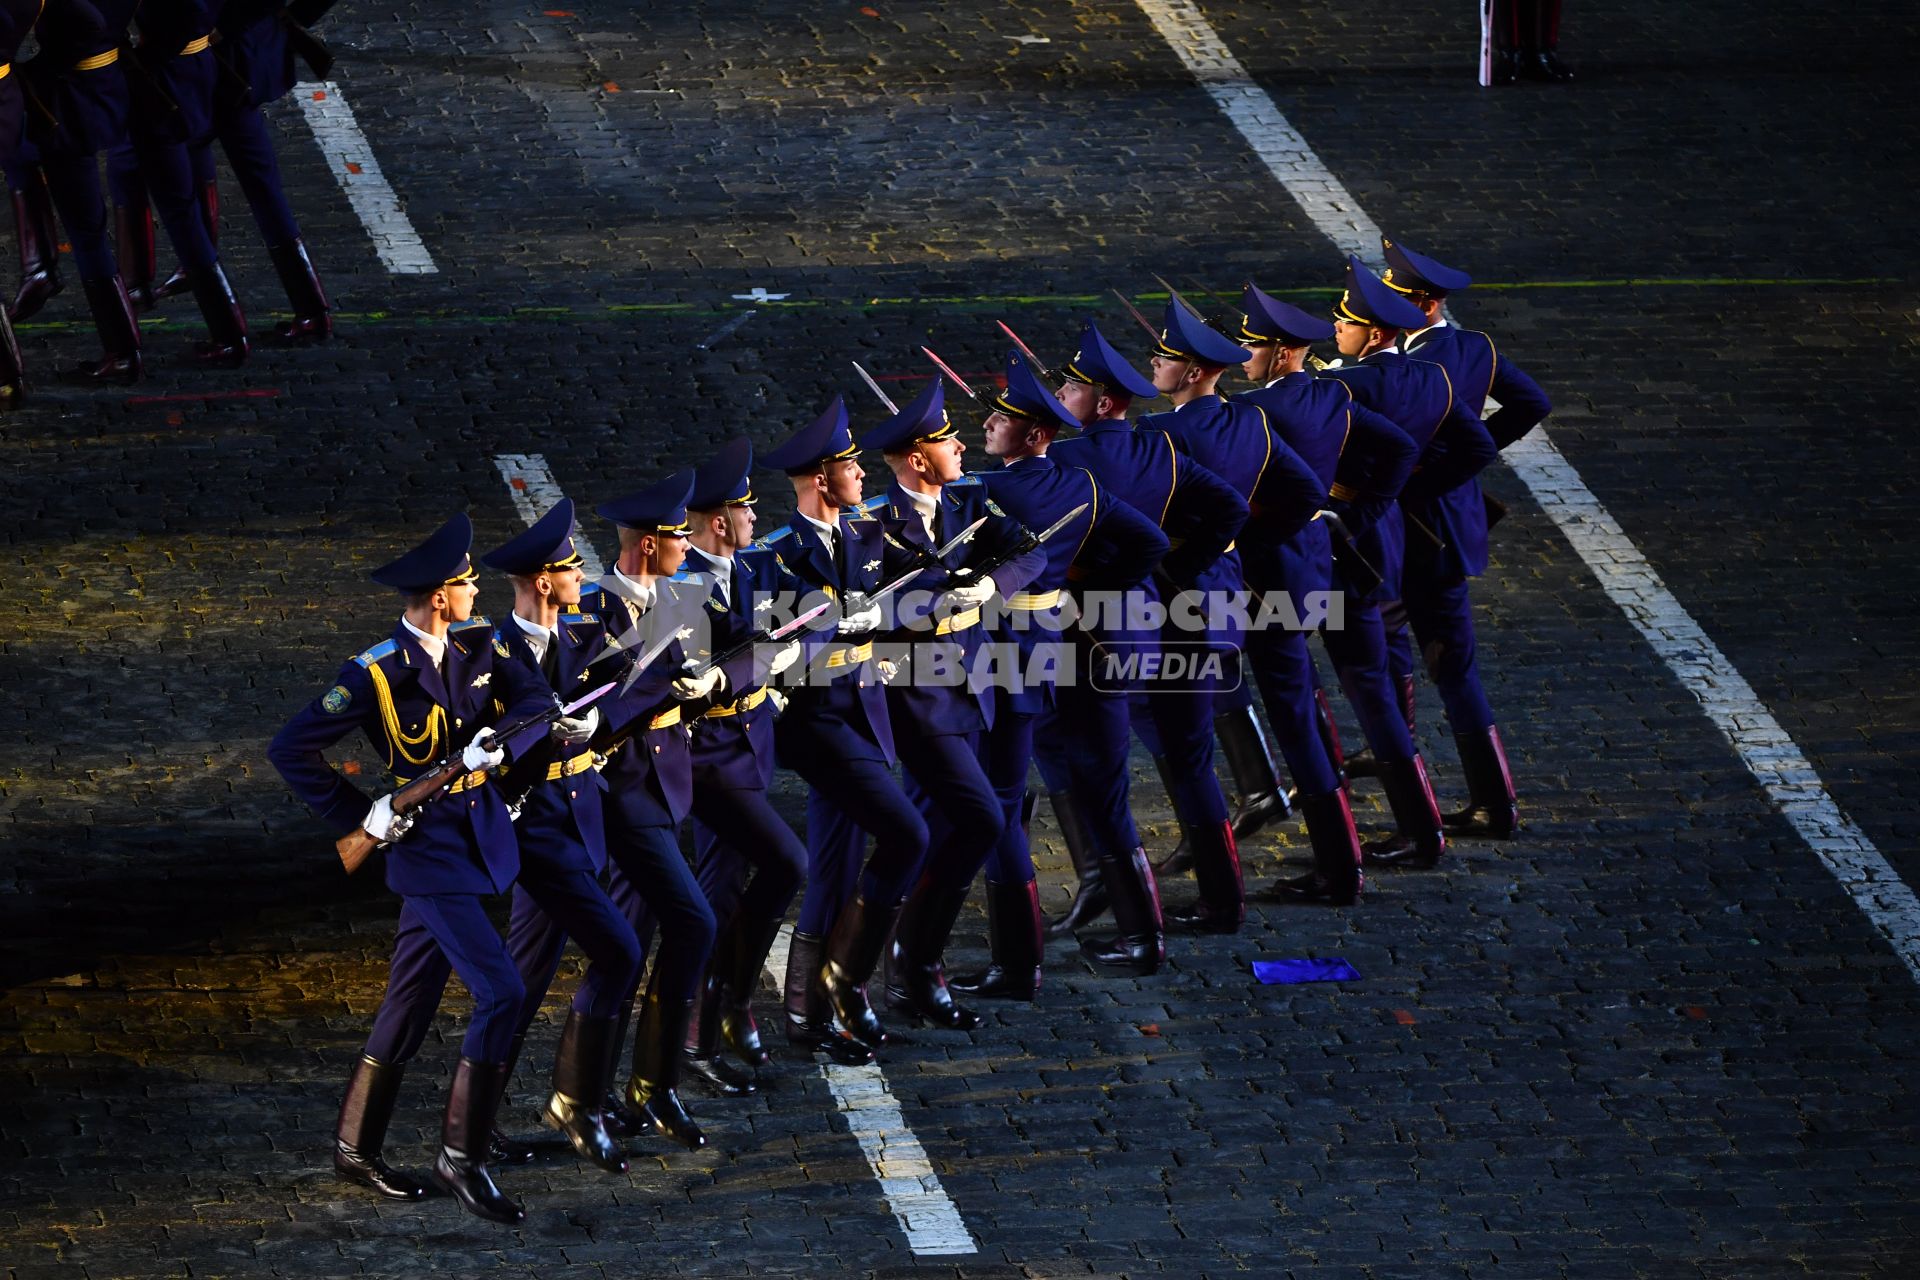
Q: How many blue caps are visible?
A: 12